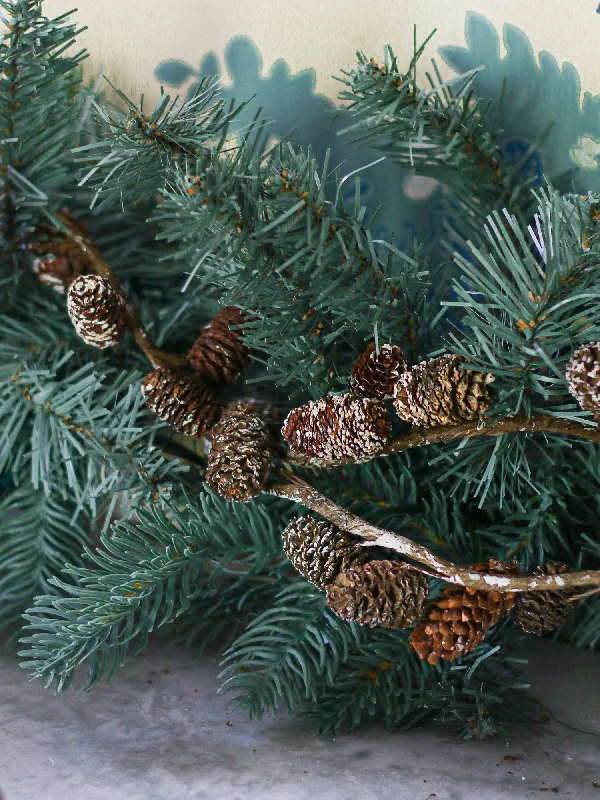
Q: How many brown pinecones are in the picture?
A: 13